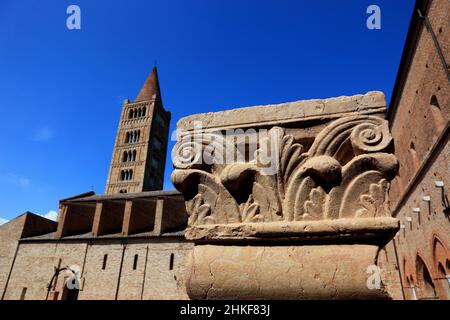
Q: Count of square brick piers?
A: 4